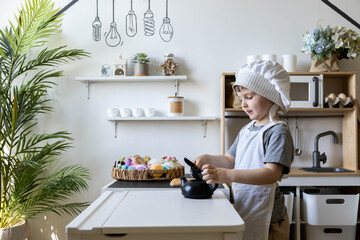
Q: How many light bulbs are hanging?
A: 5